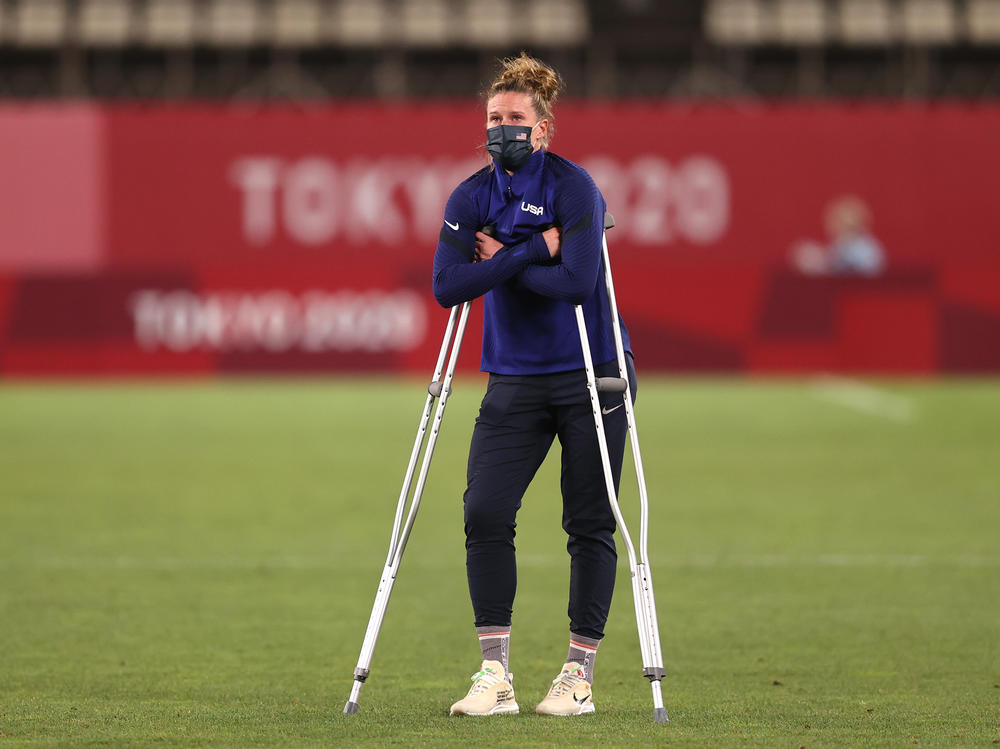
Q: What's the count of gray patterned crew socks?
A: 2